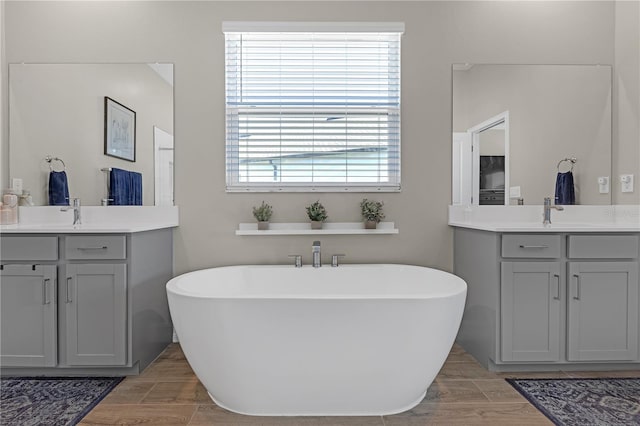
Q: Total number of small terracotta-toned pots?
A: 3